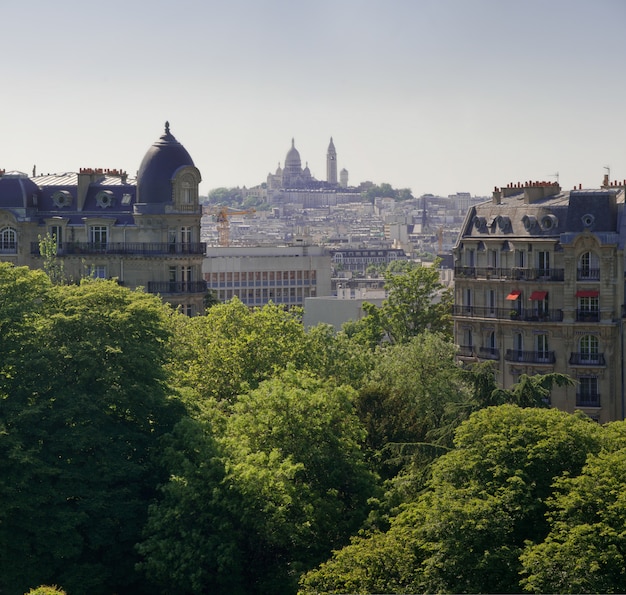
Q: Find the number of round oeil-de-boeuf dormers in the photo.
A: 7